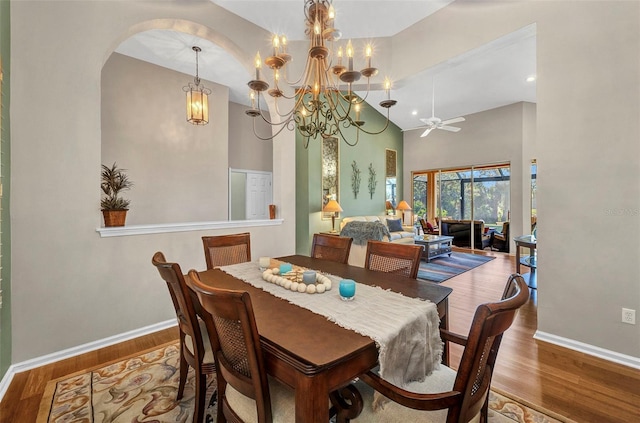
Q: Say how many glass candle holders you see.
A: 2